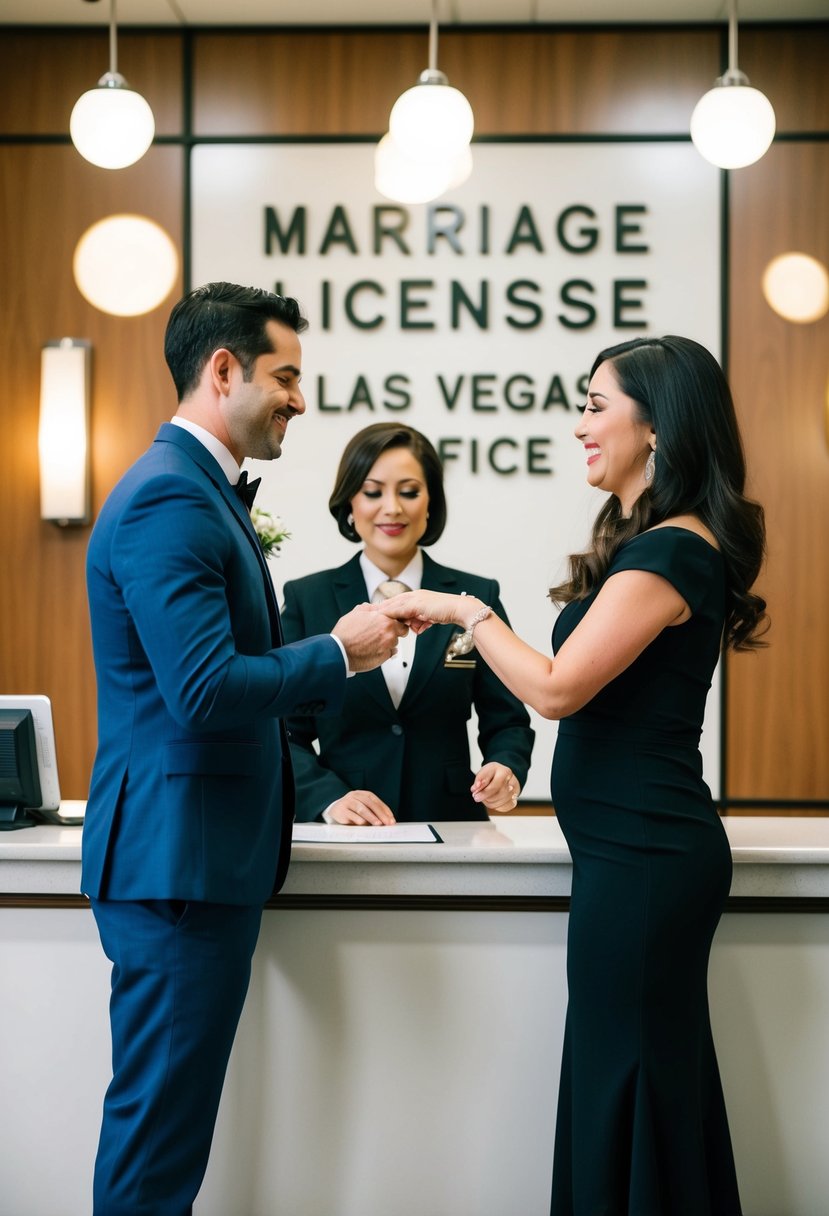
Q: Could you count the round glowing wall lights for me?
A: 2